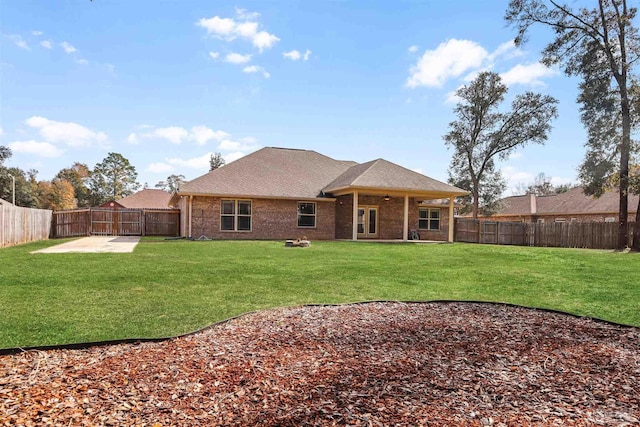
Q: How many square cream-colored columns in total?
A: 3